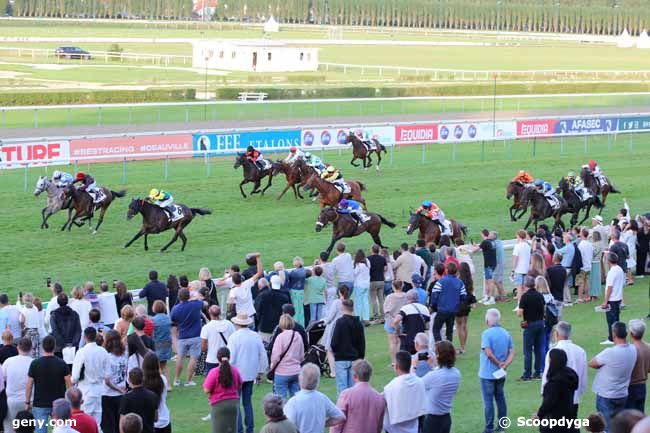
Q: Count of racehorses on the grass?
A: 14